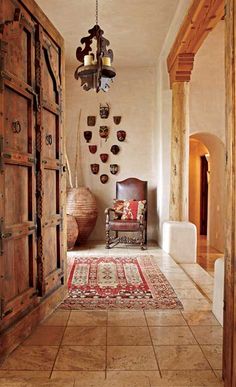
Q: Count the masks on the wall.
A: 12